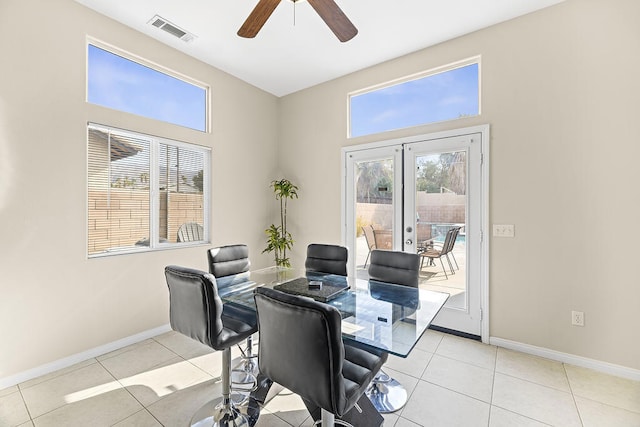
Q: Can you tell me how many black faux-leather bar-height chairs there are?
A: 5